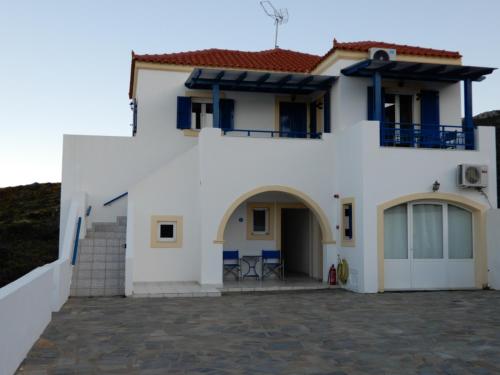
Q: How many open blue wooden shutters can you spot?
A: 4